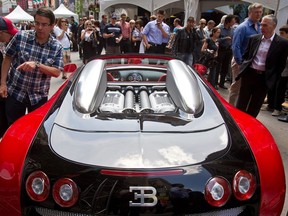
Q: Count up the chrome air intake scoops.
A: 2